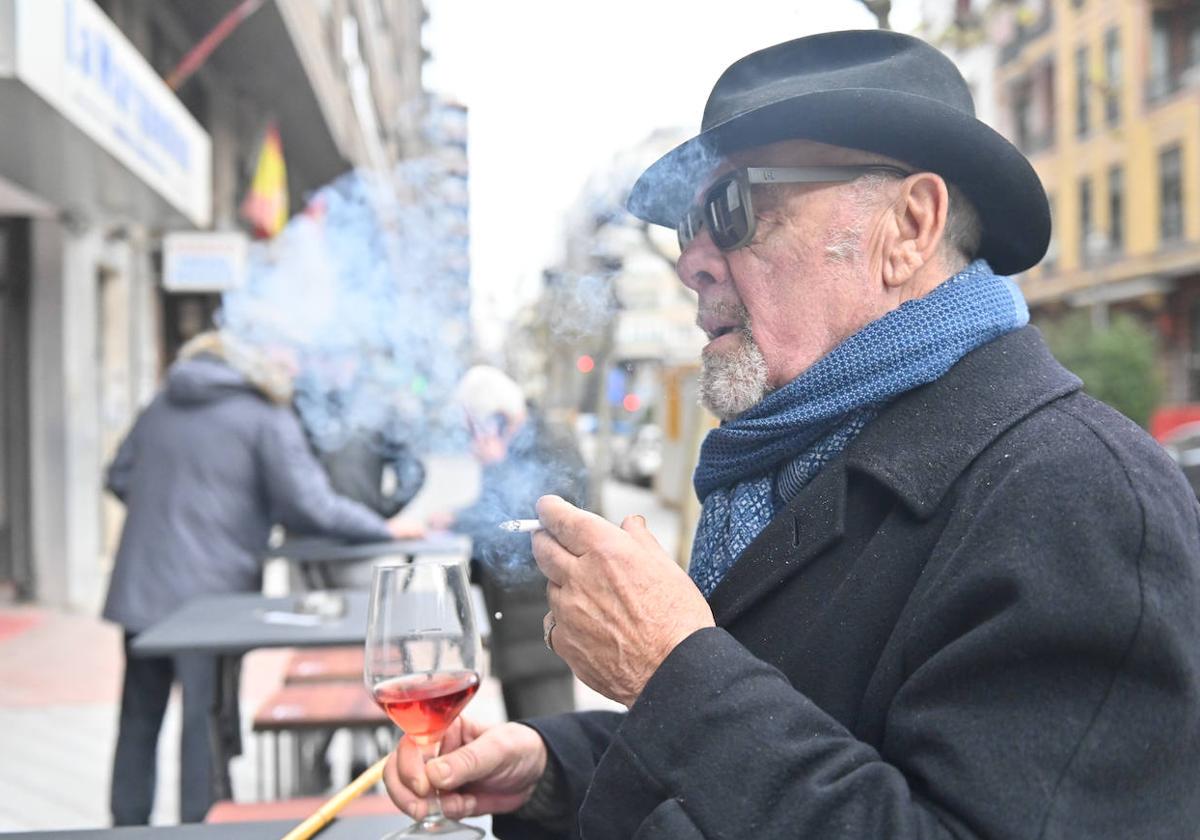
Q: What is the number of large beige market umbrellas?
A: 0